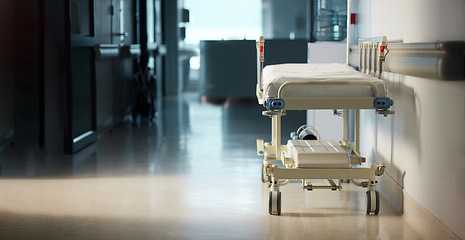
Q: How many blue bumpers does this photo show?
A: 2